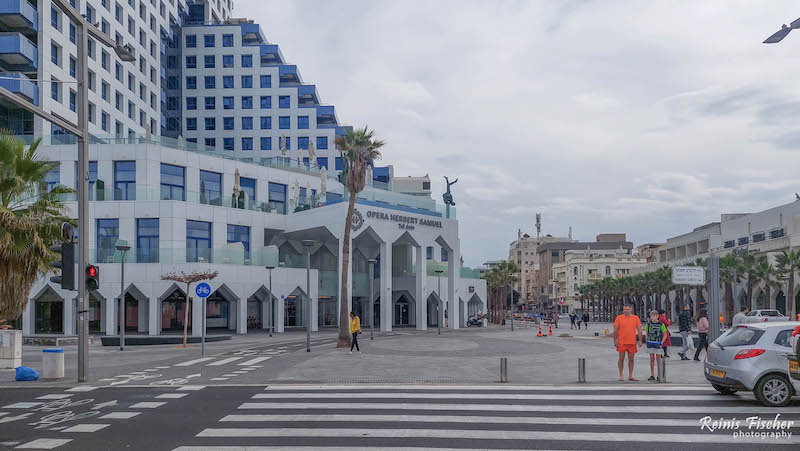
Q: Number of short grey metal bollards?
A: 3